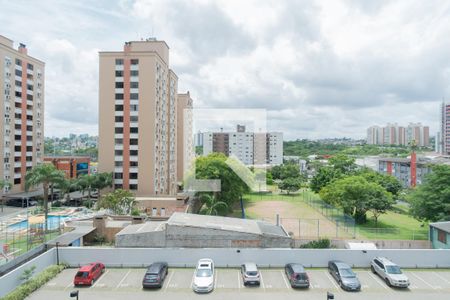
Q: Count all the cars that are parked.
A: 7